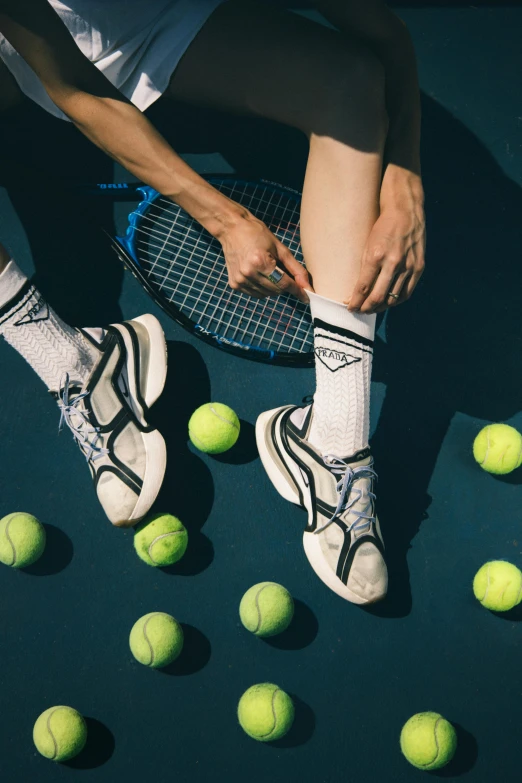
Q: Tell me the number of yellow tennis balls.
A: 10